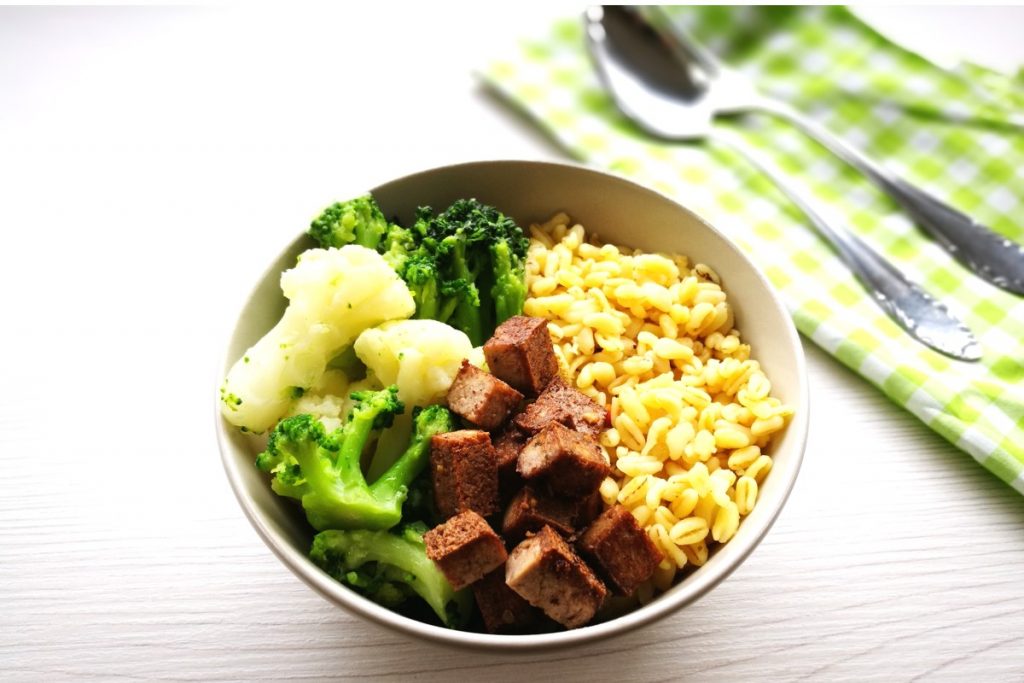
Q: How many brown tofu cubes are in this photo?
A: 11